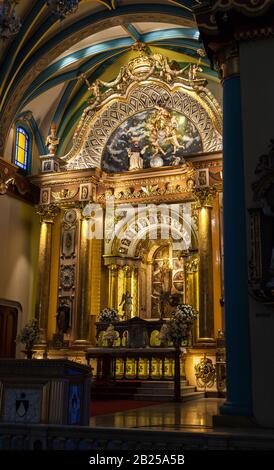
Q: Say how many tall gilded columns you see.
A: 3